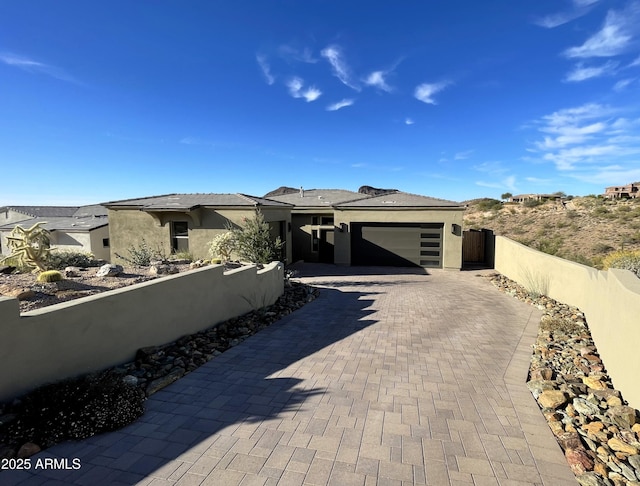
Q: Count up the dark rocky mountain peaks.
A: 2